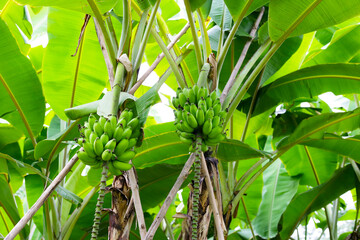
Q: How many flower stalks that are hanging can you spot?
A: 2